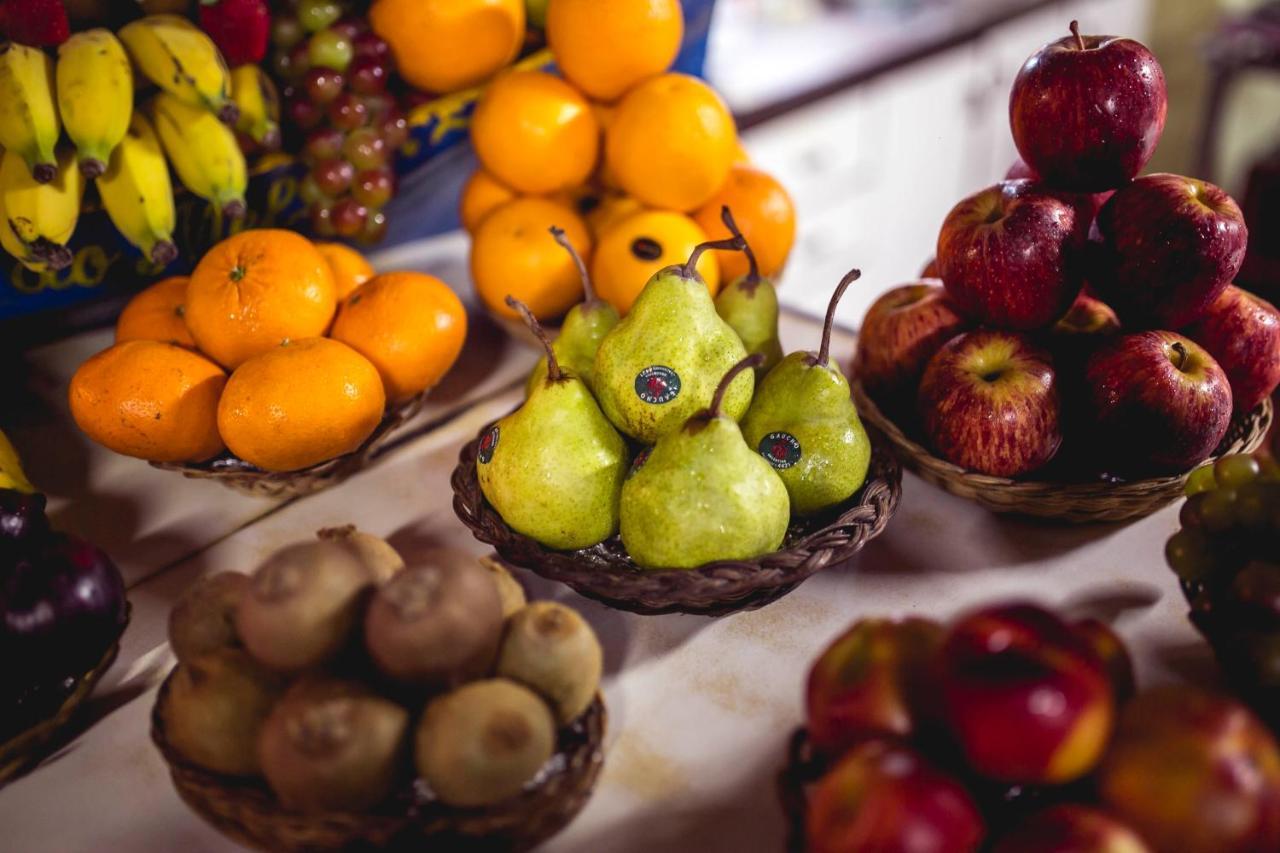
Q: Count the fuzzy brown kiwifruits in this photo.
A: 9